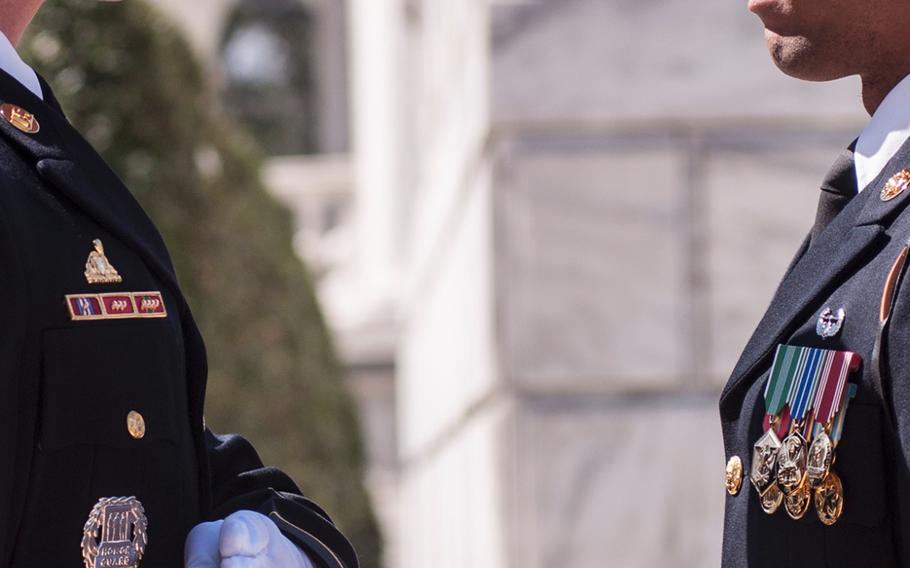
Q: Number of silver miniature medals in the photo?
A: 3